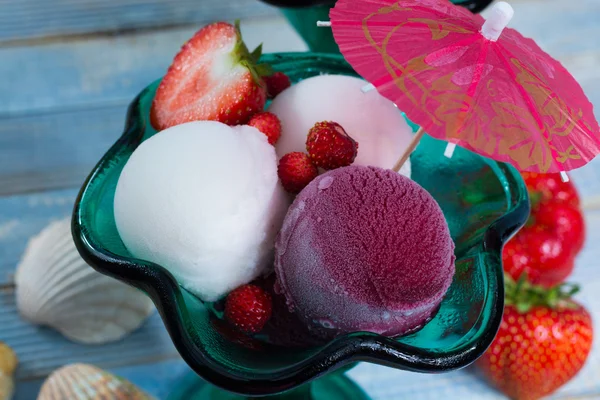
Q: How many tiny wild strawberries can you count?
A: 5